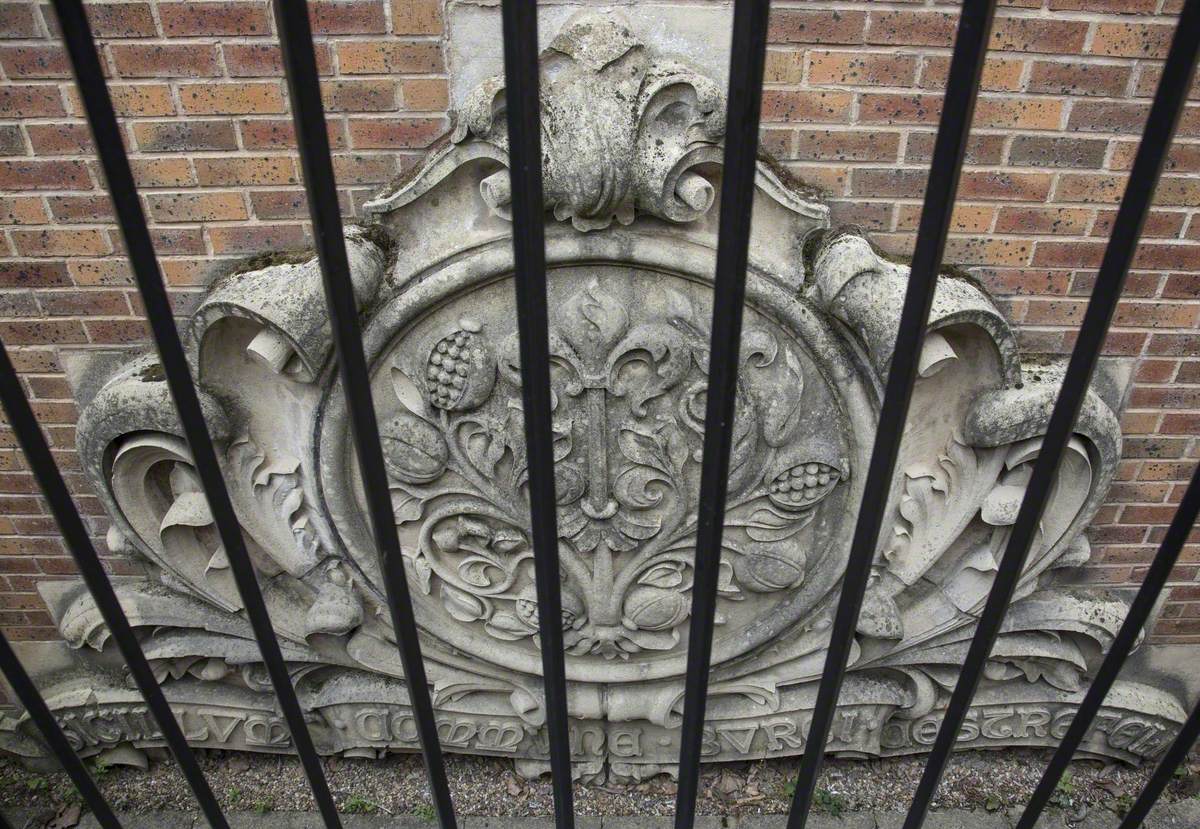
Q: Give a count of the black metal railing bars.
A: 10